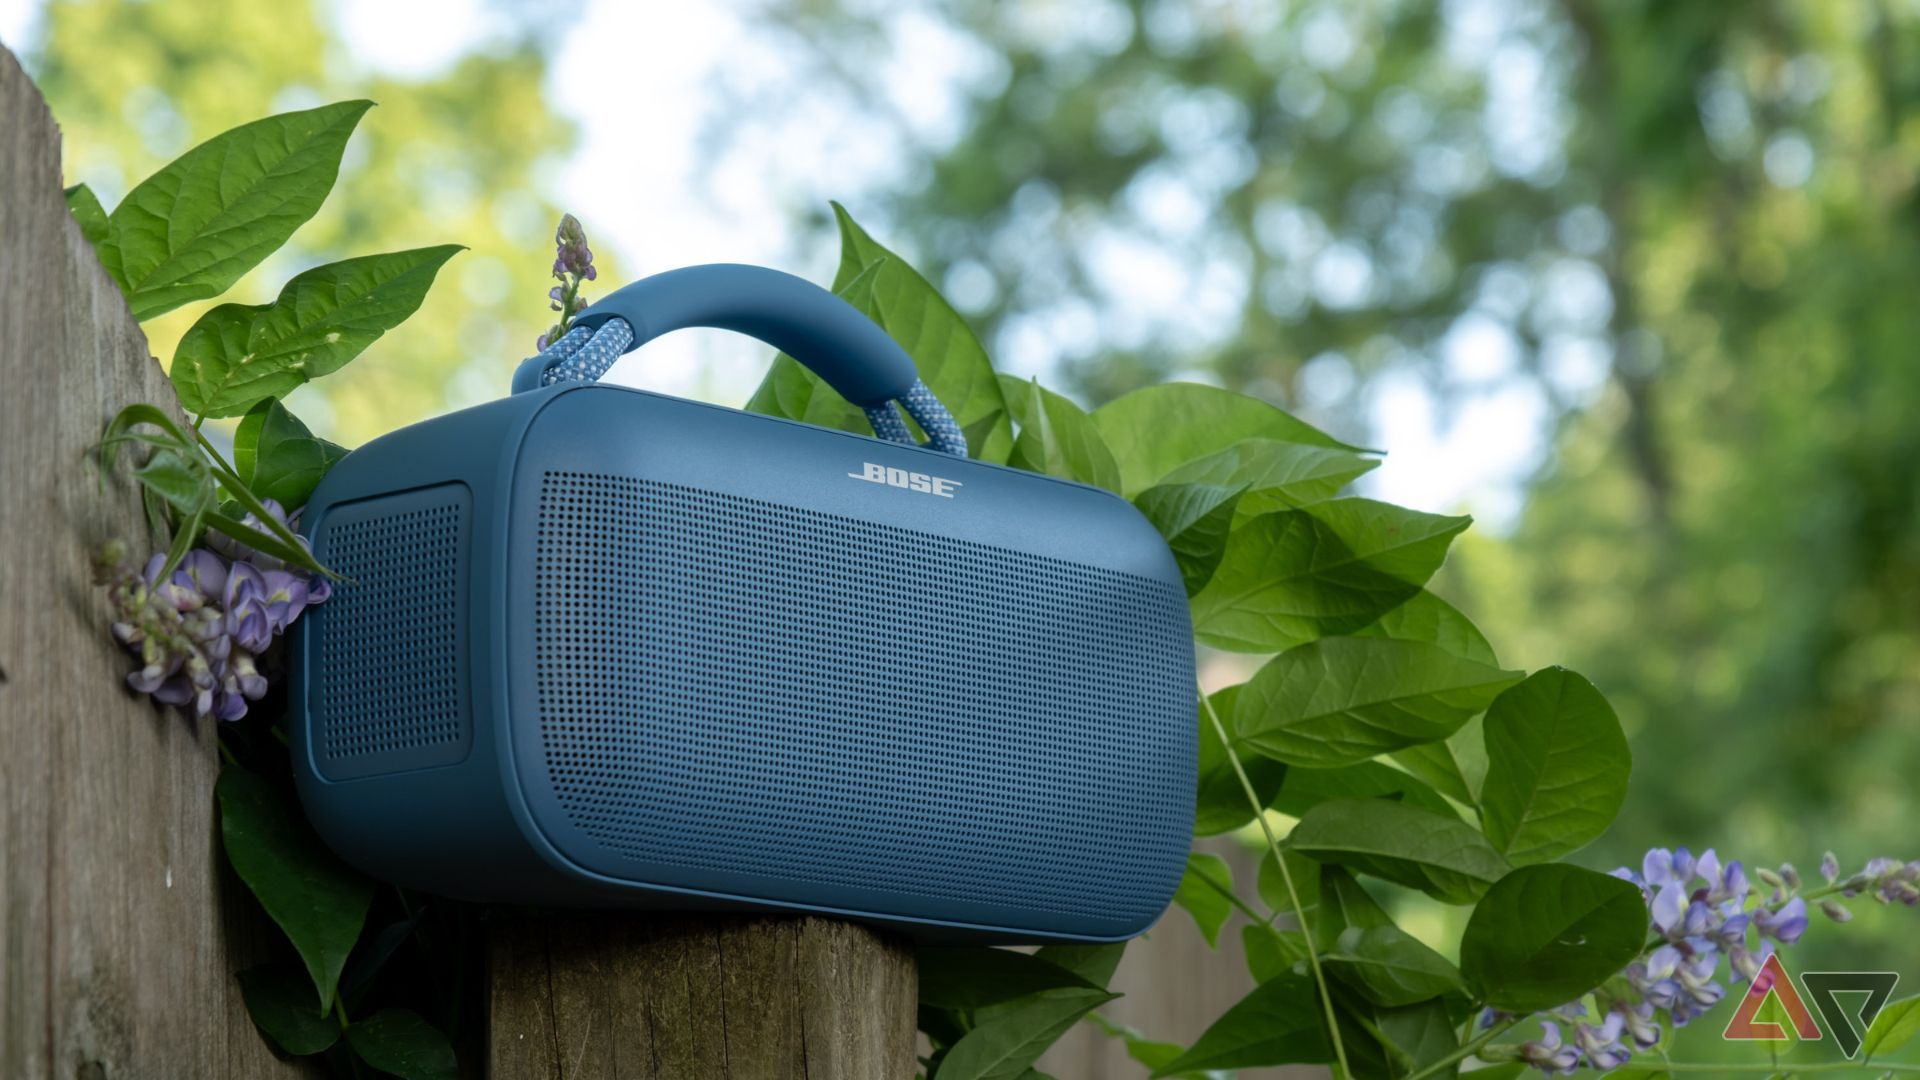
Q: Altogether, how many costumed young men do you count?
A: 0